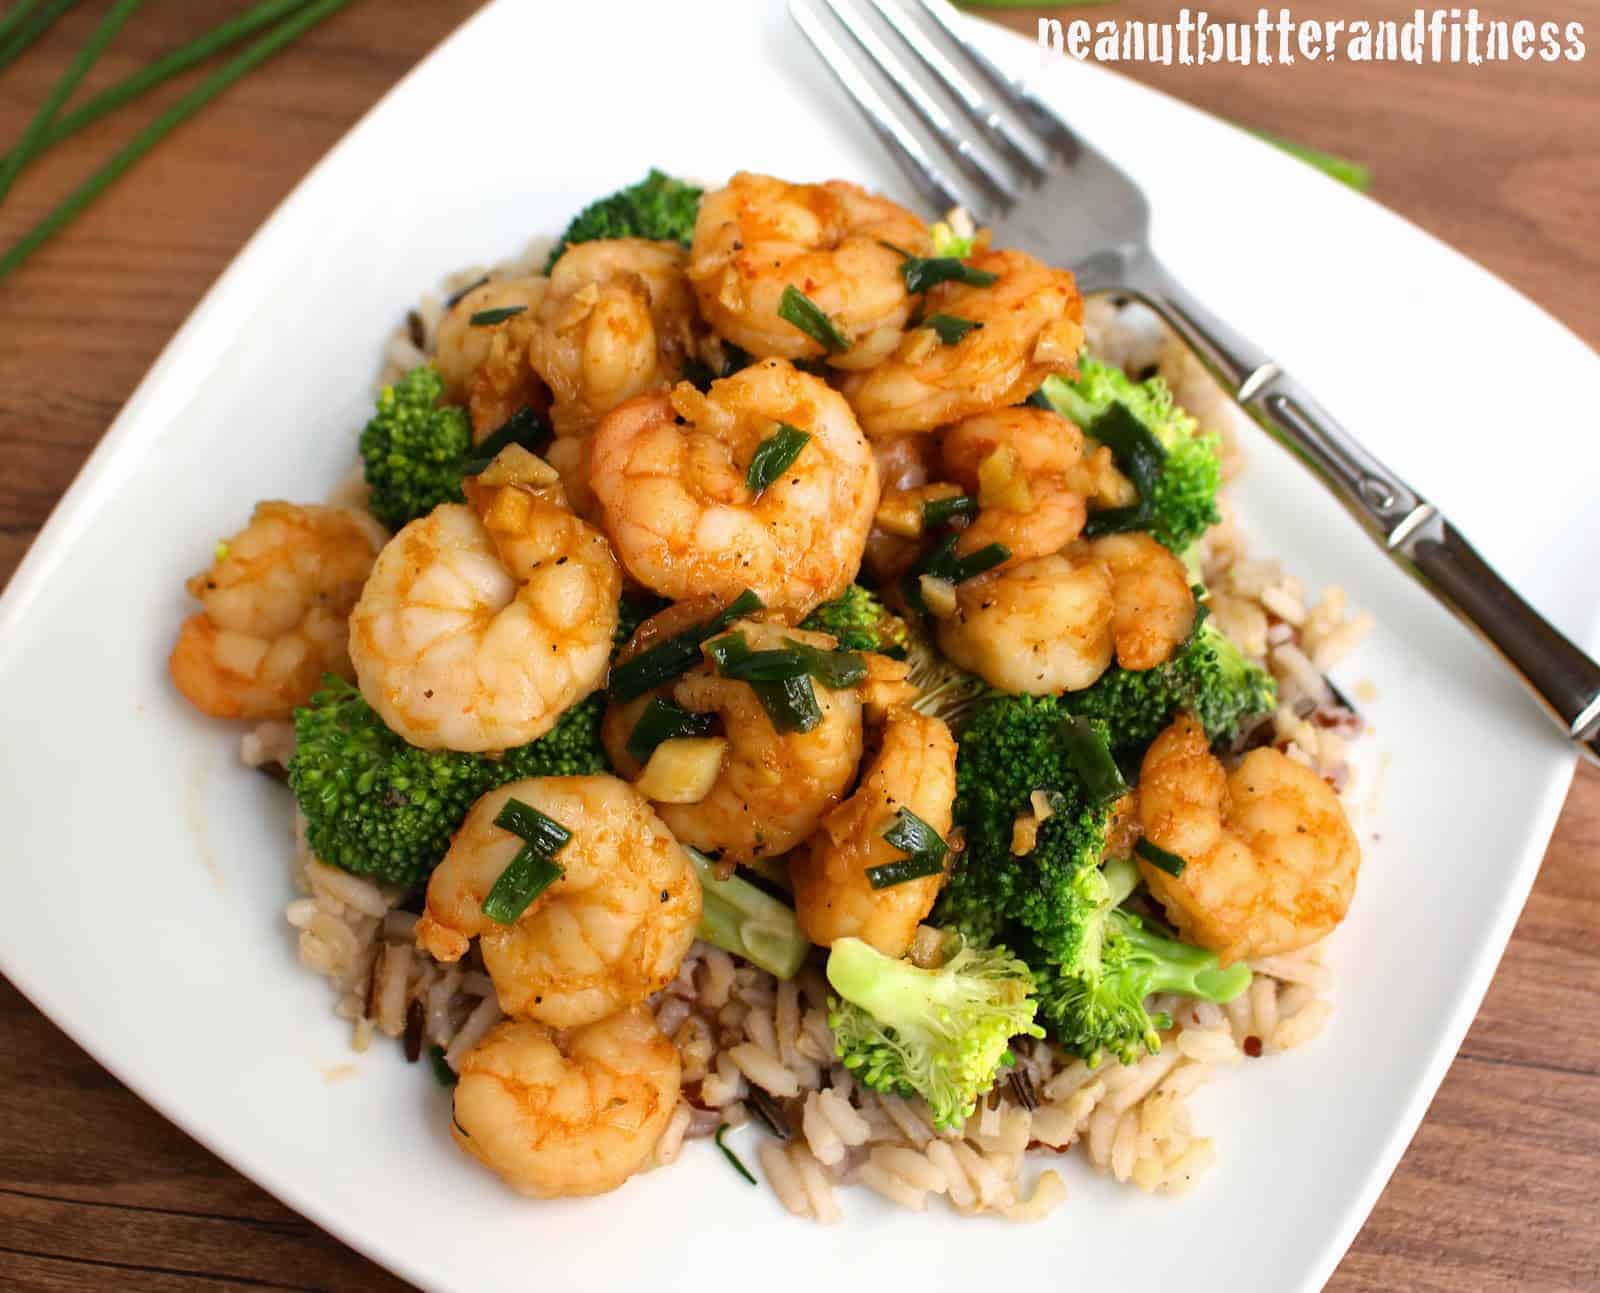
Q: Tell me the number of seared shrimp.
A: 14